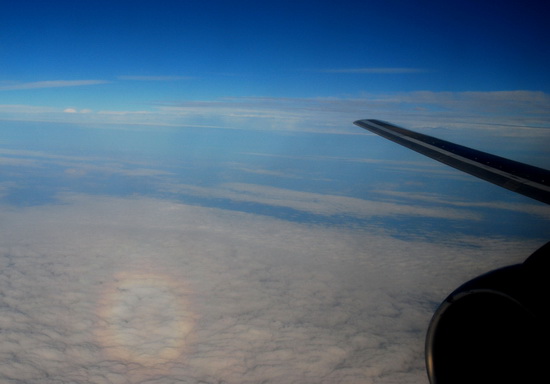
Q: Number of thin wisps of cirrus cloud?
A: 3